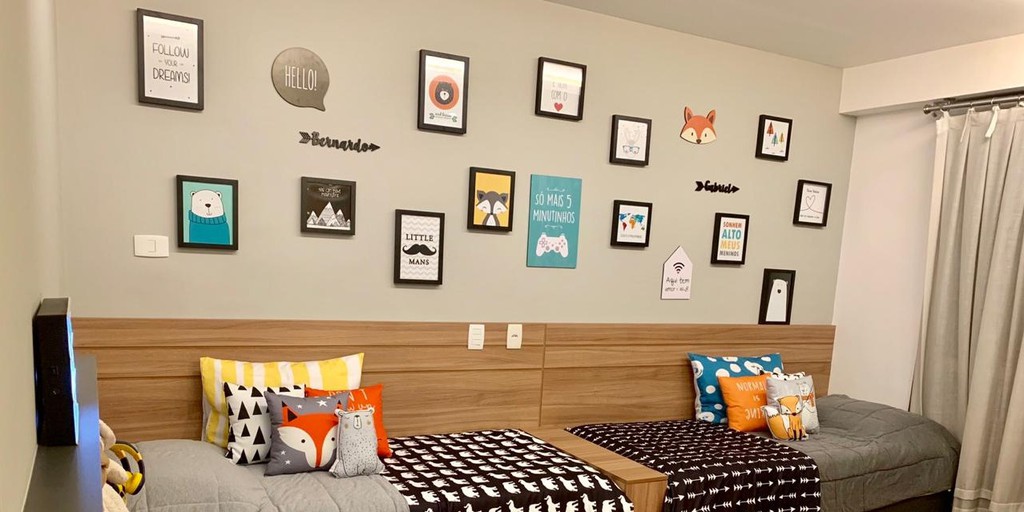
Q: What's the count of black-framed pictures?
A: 13